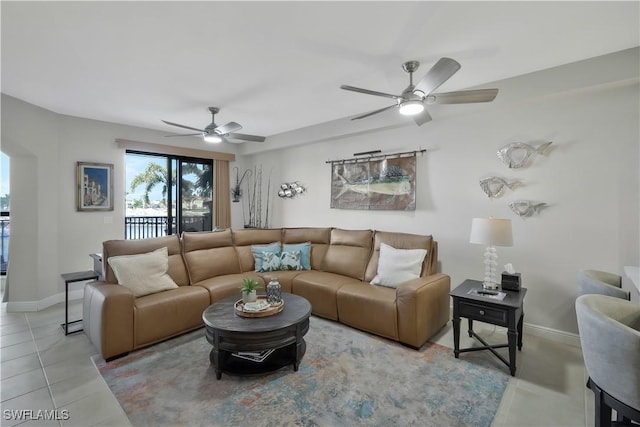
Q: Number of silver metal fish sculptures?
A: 3